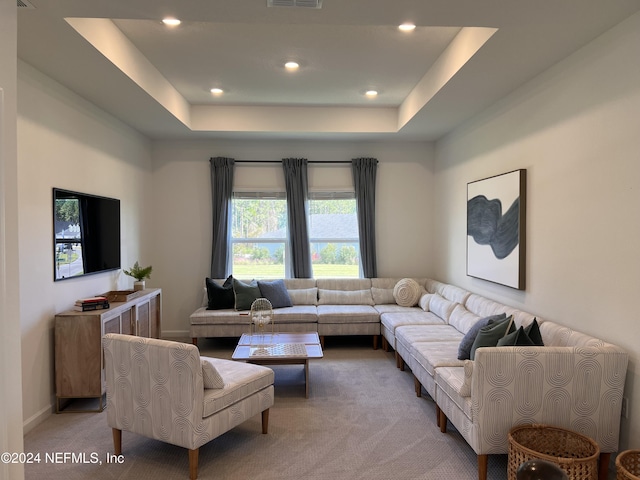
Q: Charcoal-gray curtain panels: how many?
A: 3